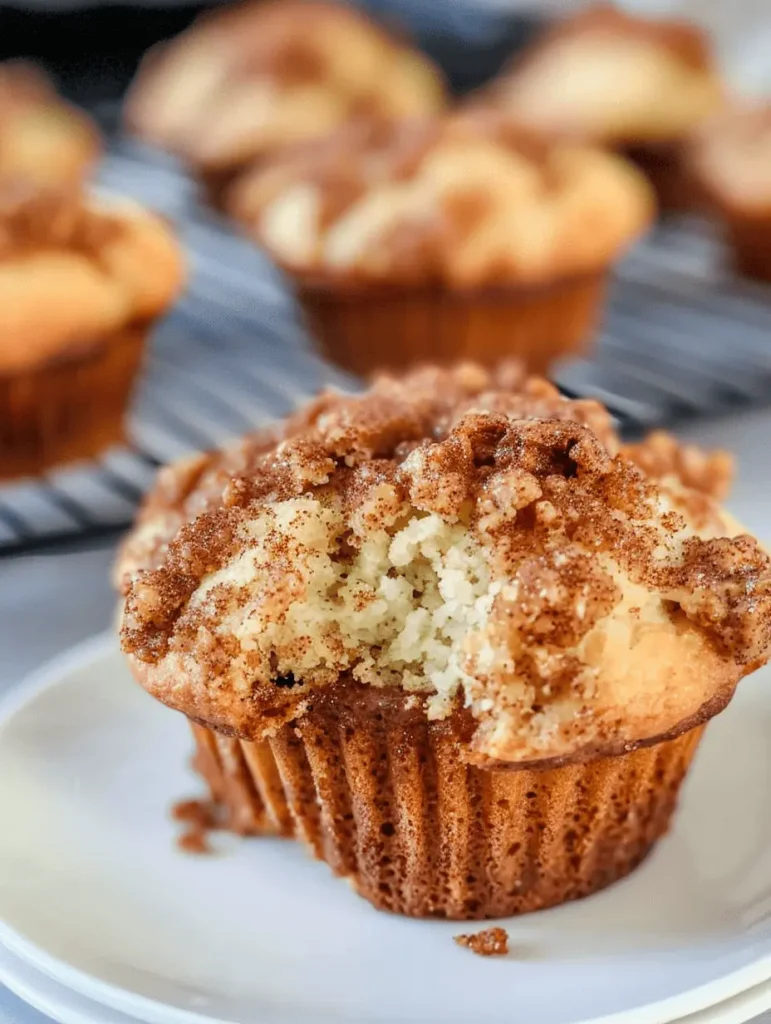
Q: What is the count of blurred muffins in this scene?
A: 6